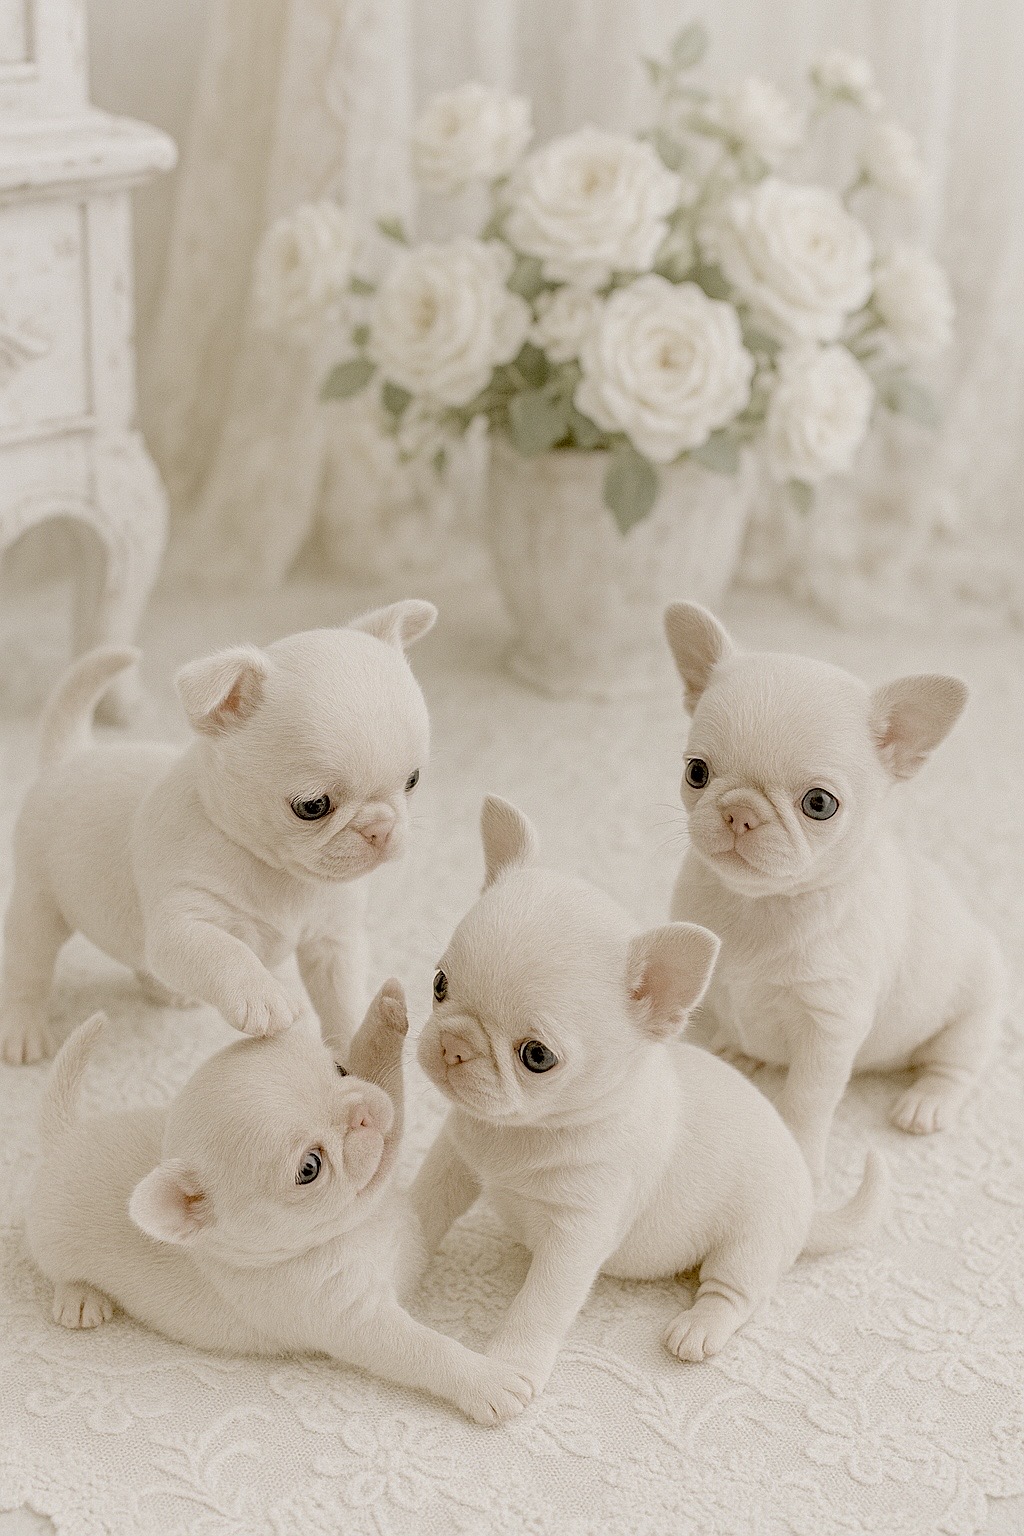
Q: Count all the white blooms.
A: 12